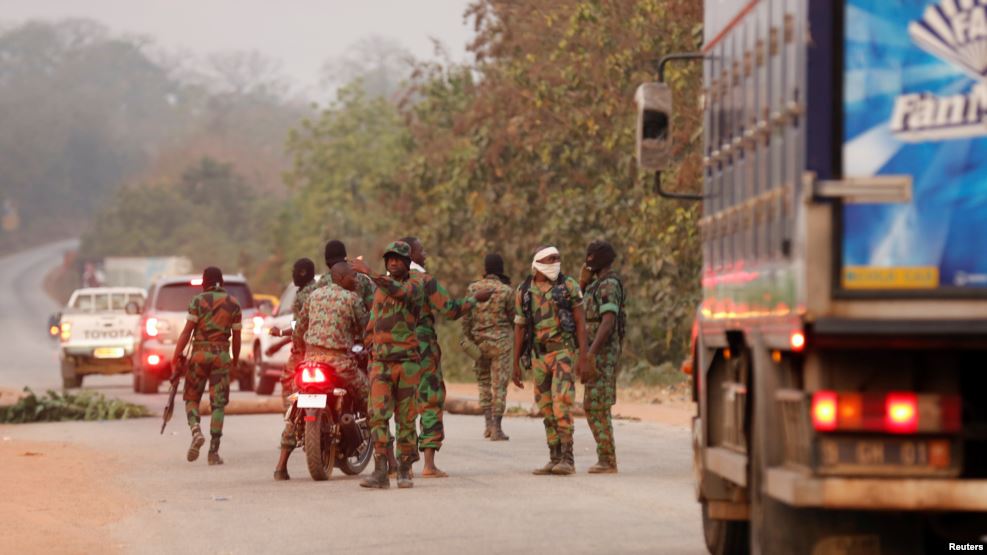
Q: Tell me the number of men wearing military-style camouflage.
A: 9